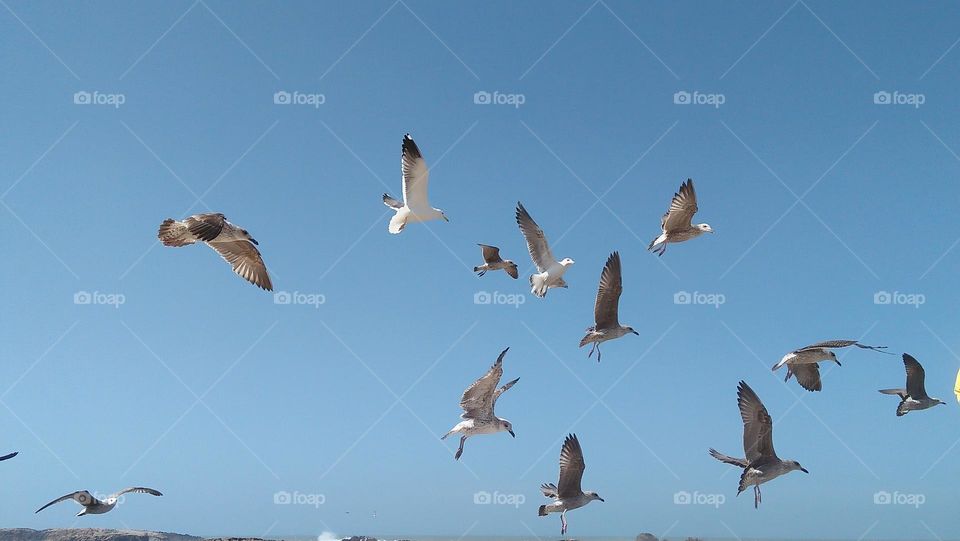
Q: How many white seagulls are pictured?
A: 2